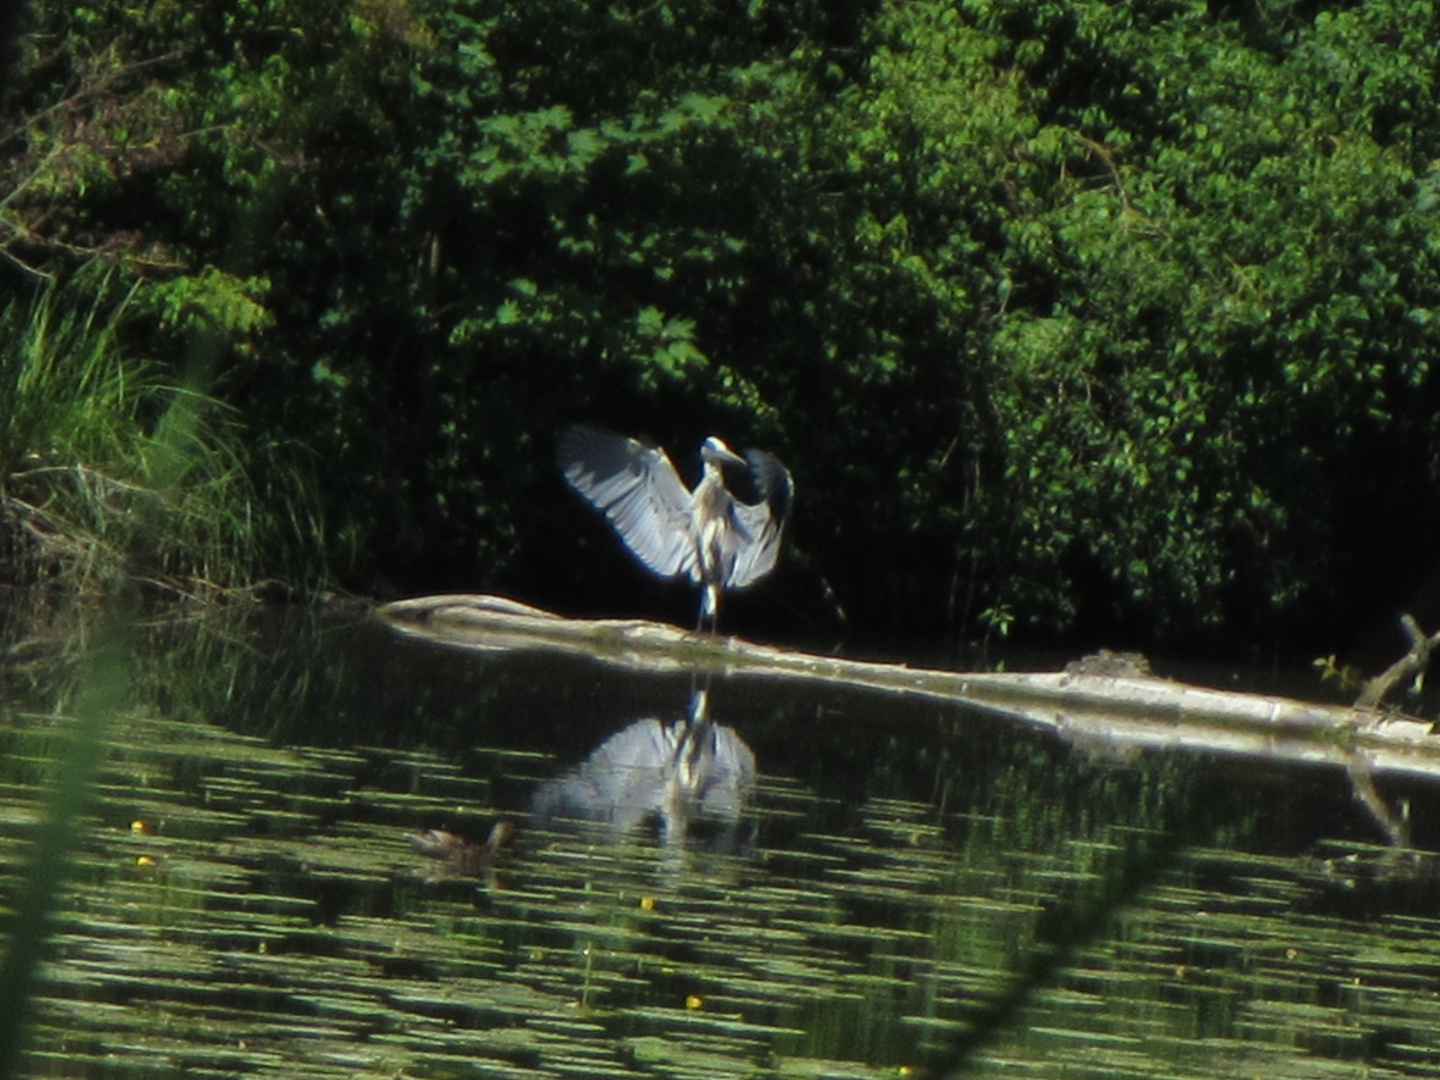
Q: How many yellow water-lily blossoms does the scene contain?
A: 5